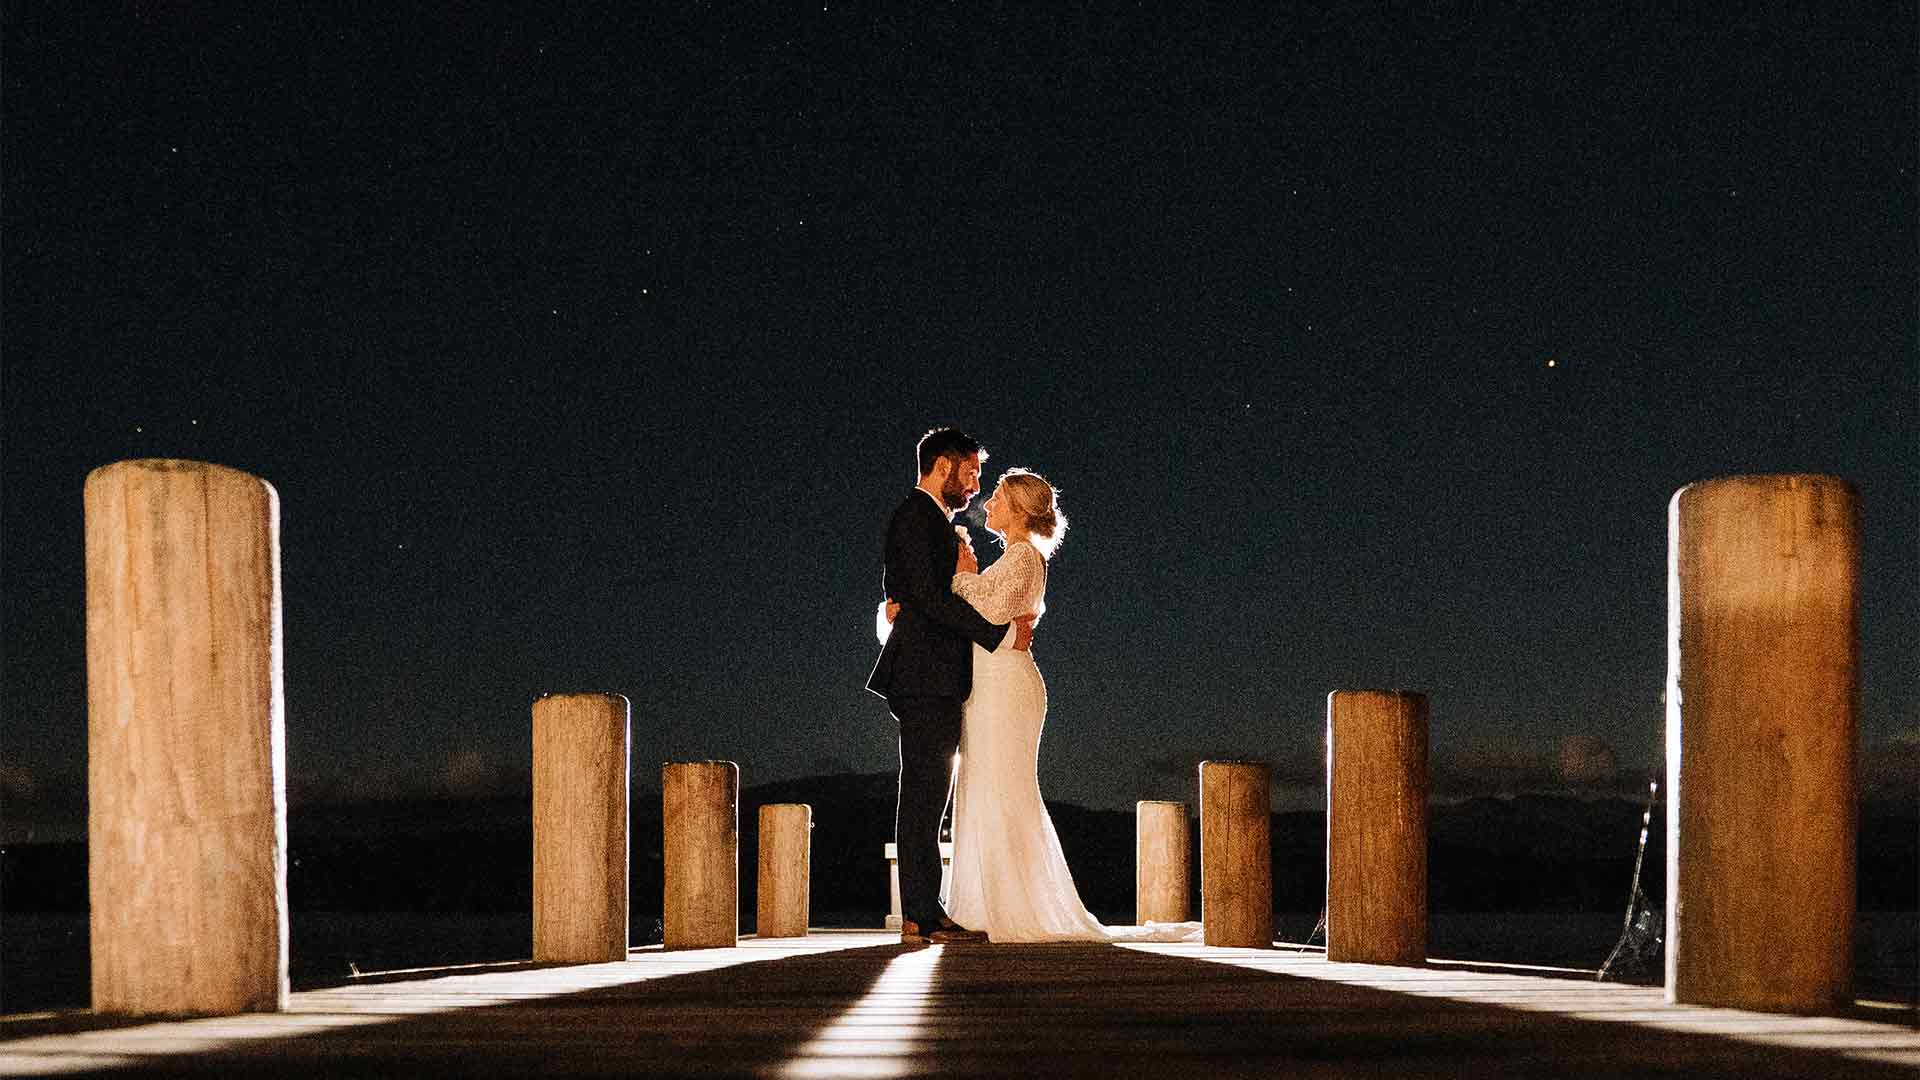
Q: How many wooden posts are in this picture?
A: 8